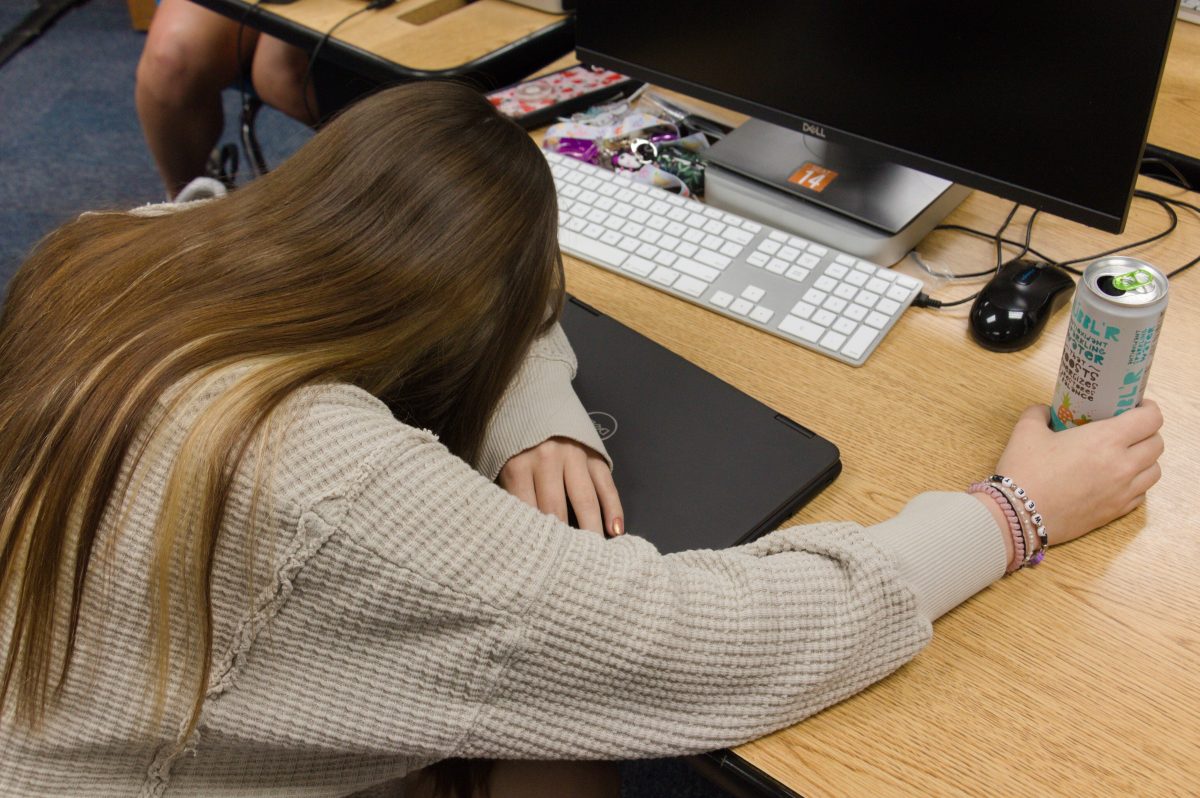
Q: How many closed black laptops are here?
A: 1